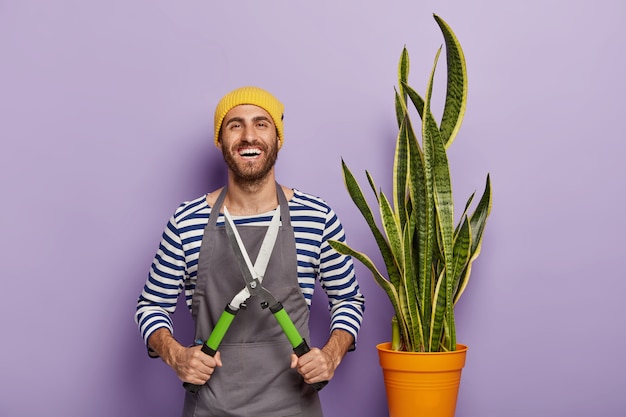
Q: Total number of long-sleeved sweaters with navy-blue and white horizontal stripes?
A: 1